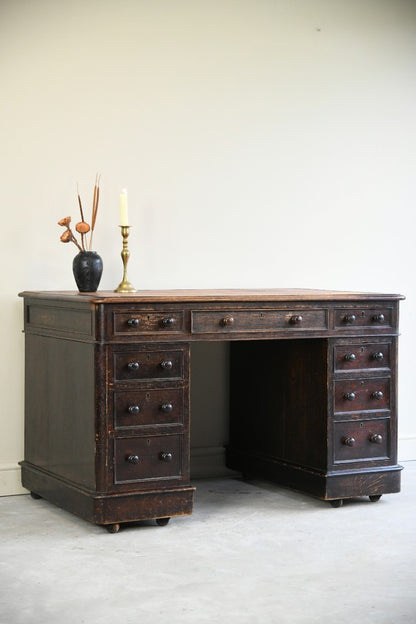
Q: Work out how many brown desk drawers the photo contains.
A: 9